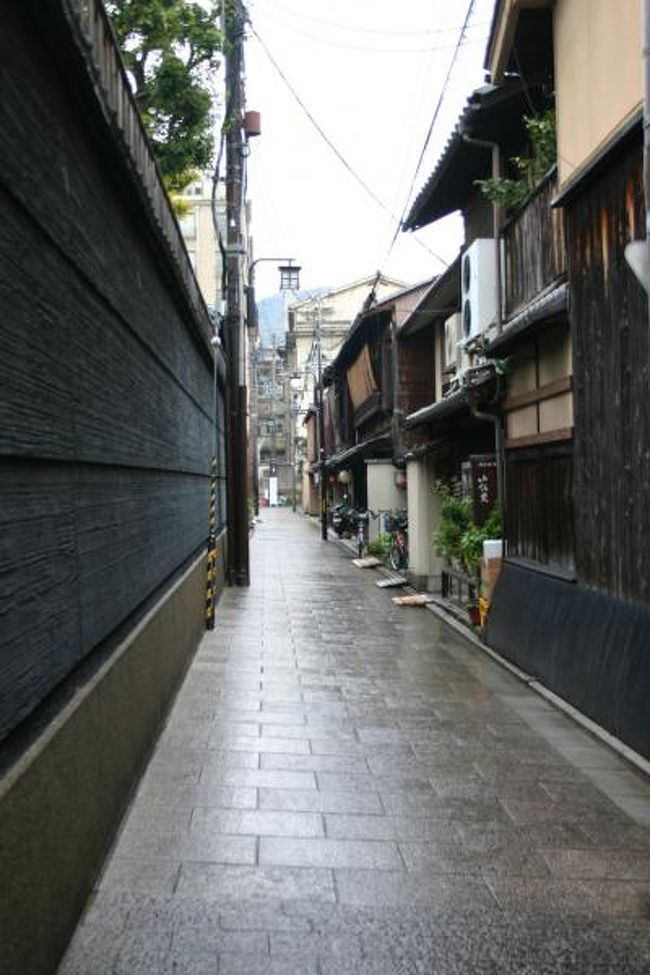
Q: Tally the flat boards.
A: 3